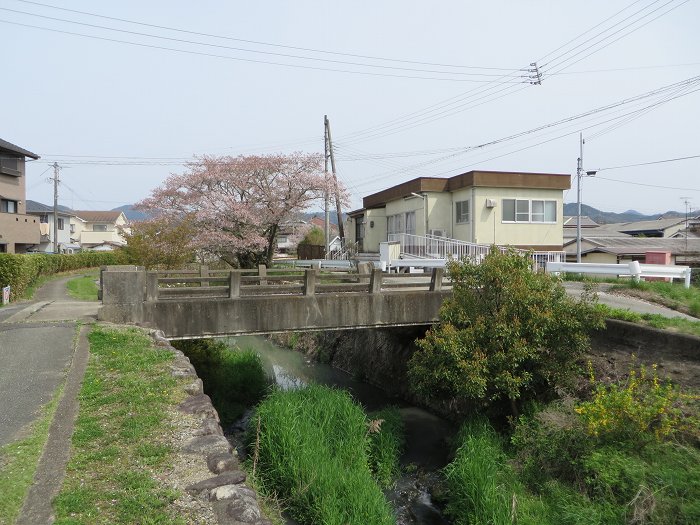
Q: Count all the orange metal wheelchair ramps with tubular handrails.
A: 0